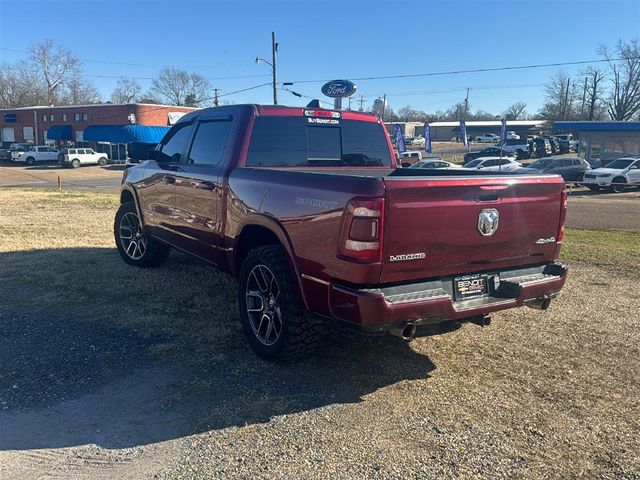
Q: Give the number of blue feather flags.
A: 4